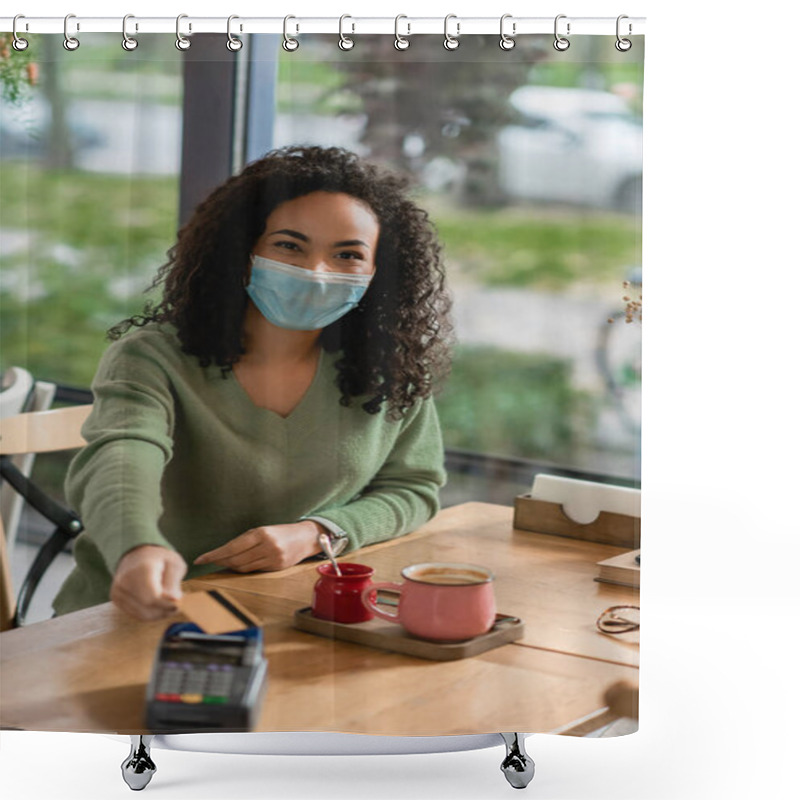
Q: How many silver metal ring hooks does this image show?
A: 12